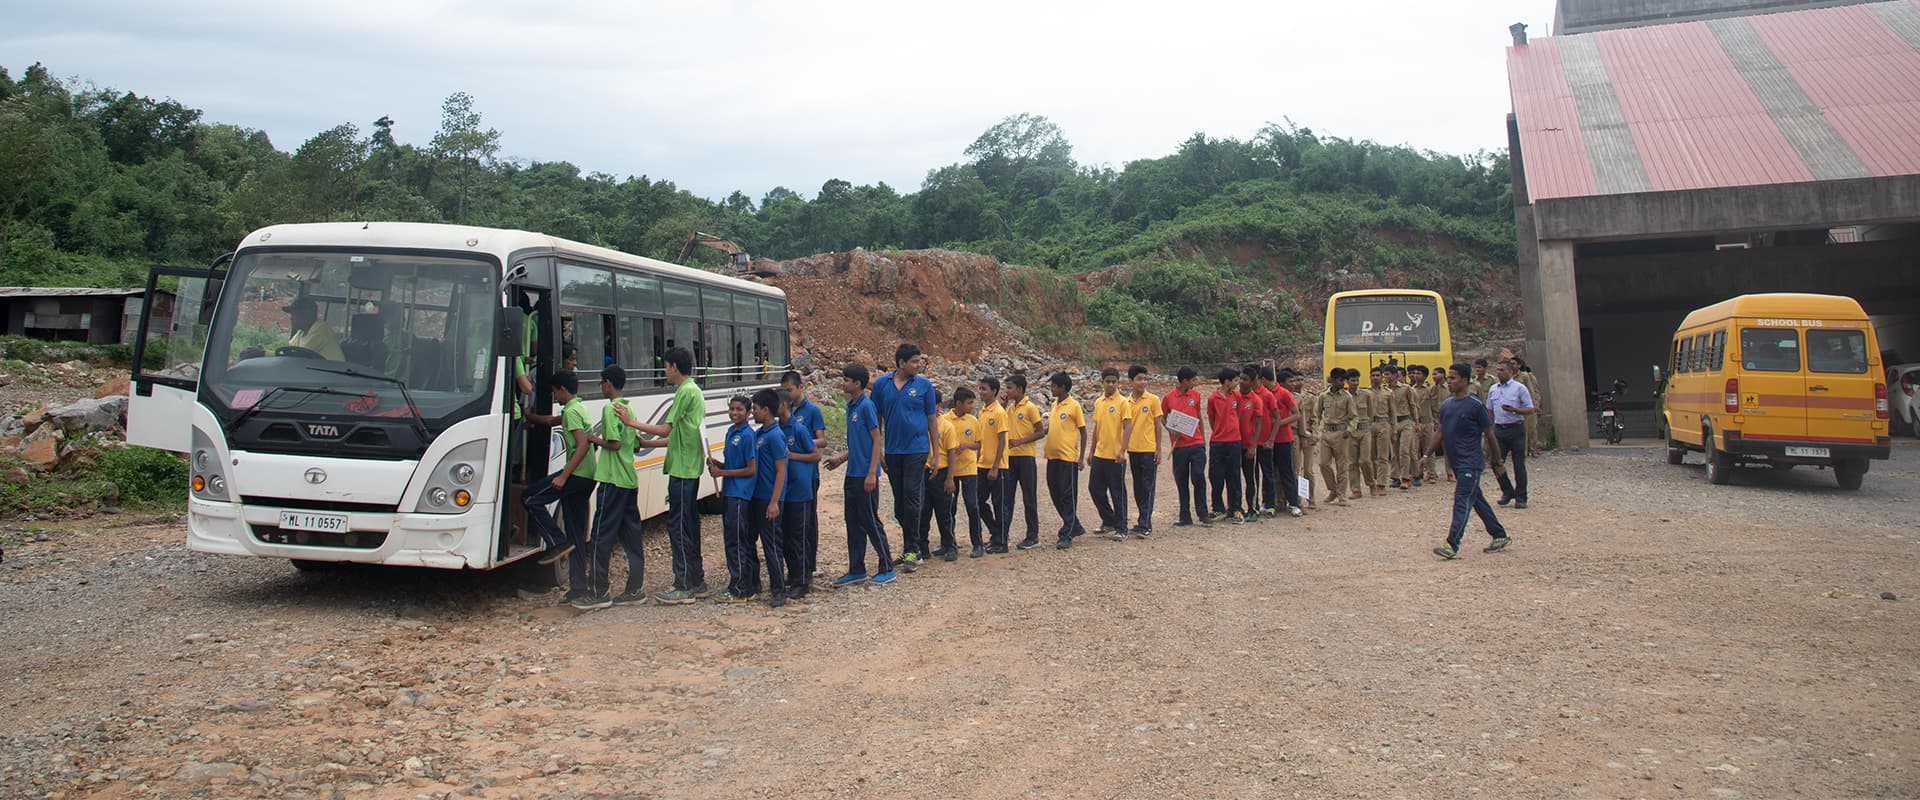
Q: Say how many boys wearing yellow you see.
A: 7